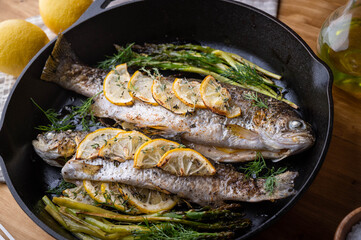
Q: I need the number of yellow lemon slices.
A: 12